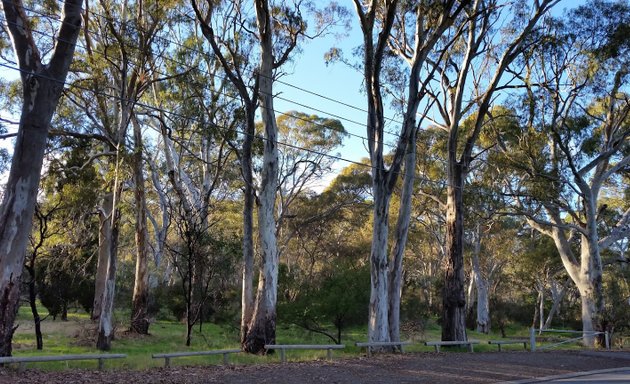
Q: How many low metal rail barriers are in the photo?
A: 6